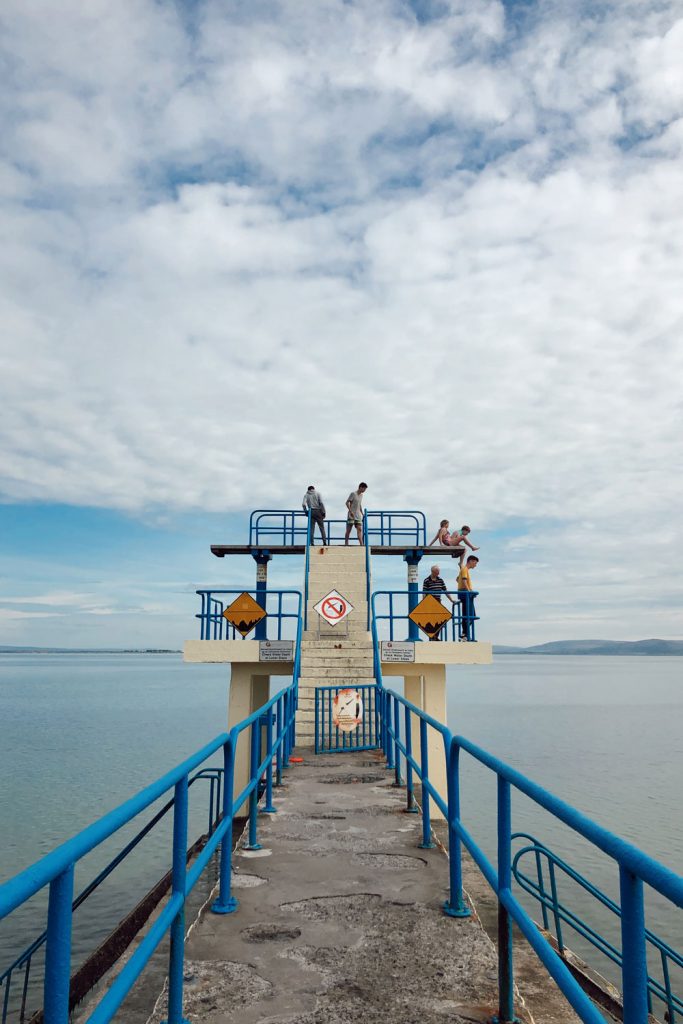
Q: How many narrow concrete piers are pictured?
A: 1